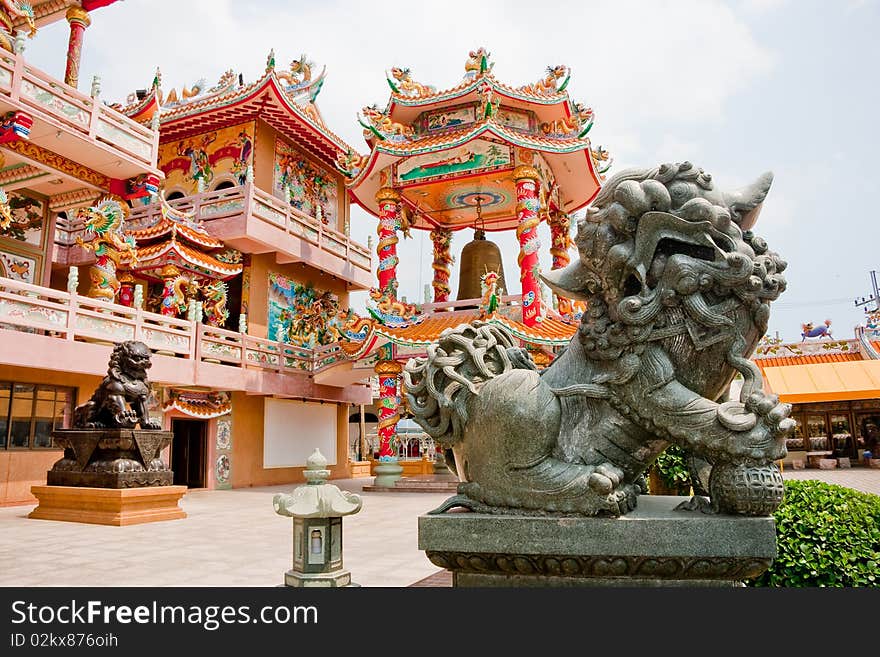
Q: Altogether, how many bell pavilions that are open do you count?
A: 1